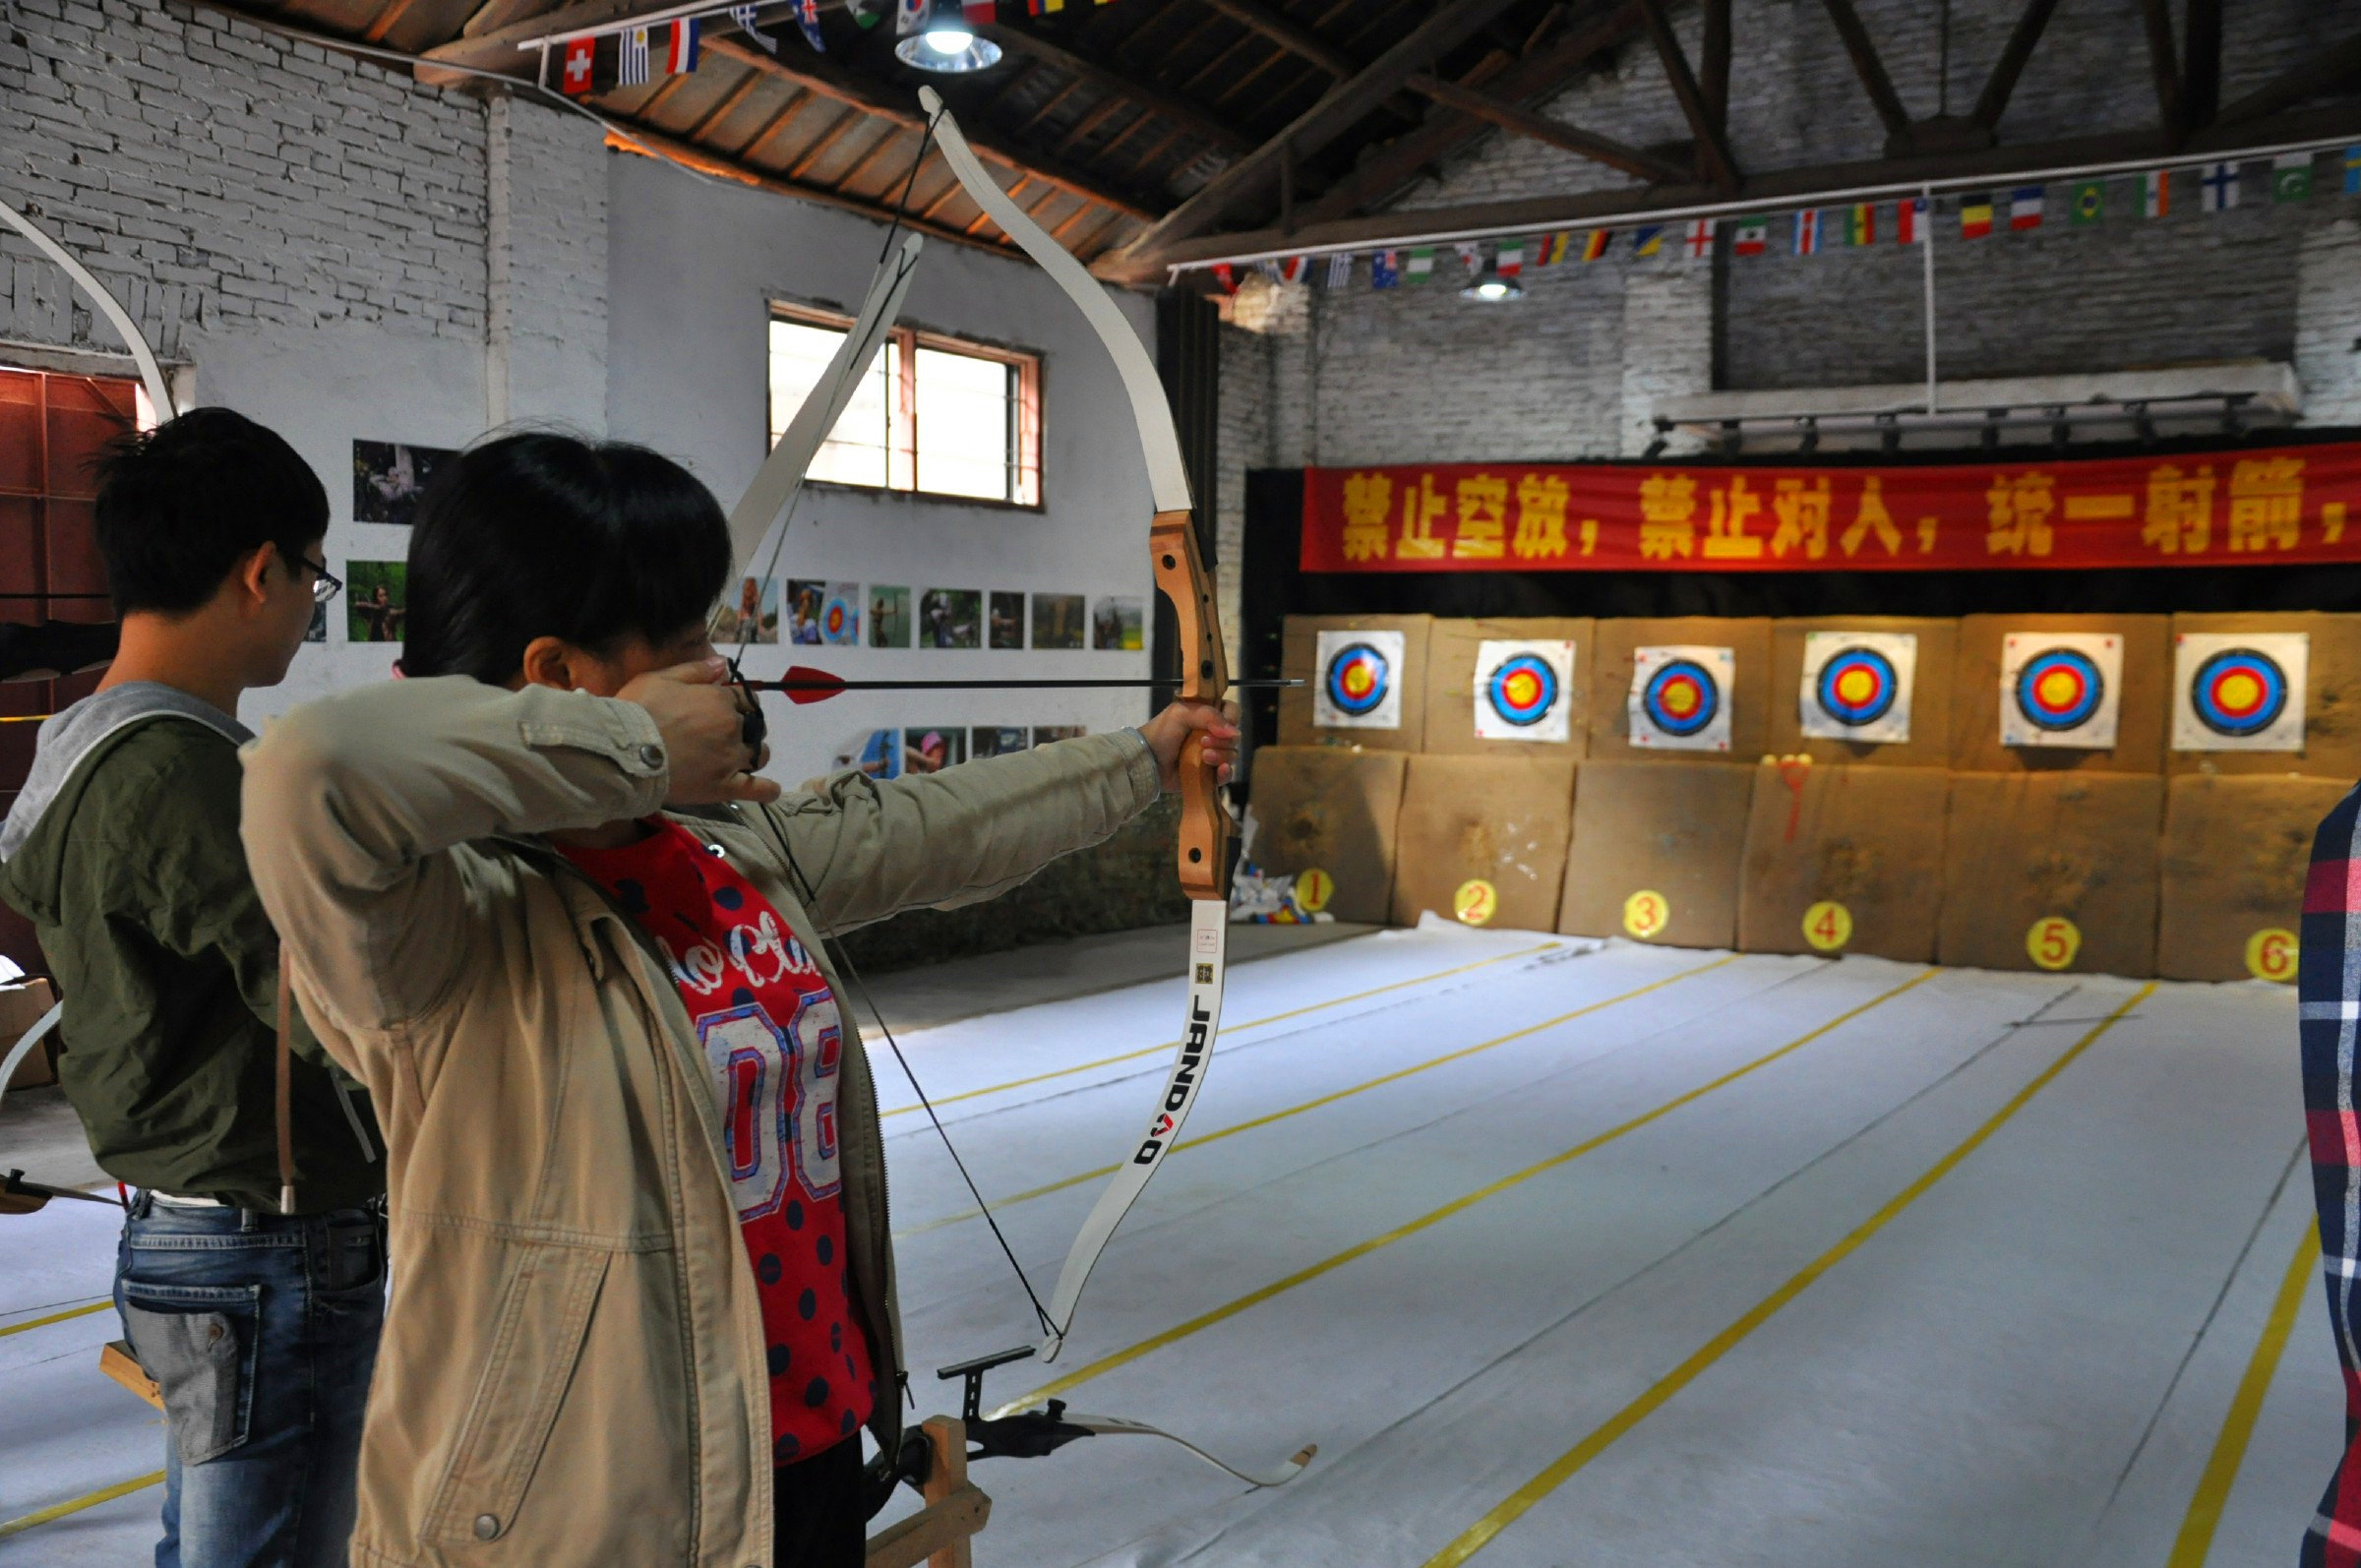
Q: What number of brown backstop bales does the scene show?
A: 12